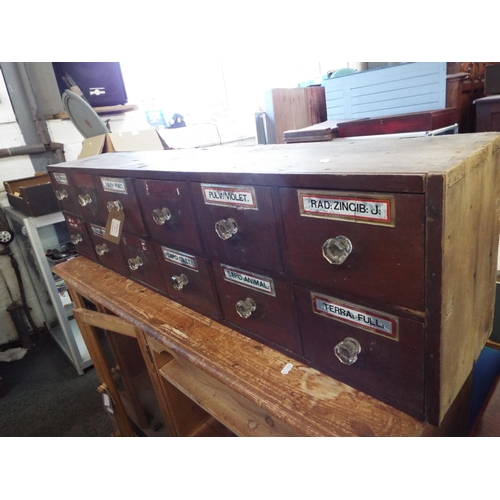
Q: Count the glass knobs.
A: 12